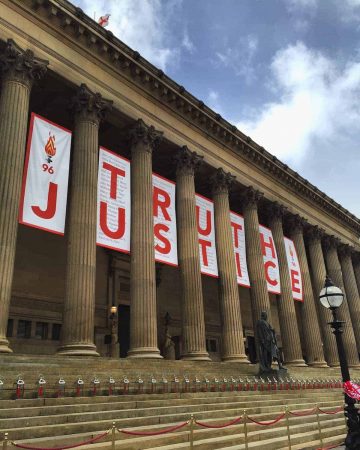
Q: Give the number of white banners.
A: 7